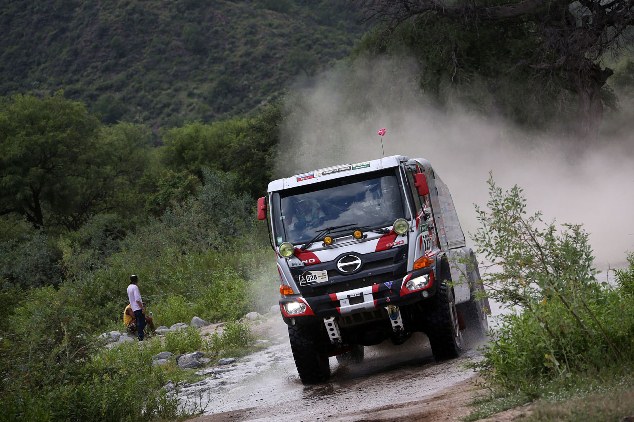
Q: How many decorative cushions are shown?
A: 0